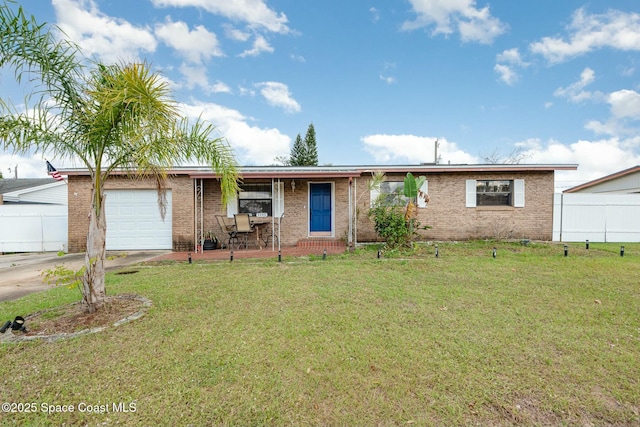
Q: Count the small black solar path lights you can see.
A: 10